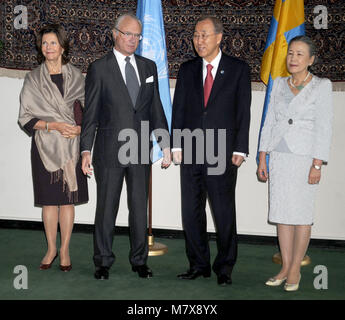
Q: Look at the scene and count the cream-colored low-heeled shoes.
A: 2